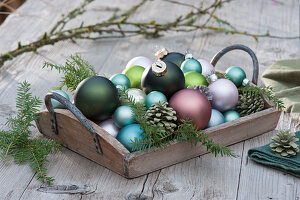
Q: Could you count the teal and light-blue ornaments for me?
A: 9